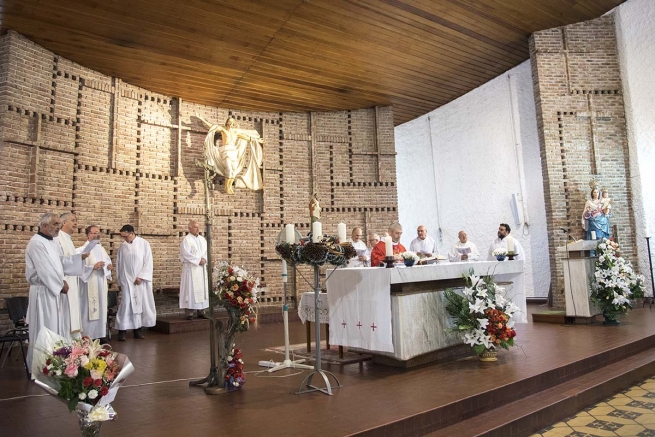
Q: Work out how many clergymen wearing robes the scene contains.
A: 11